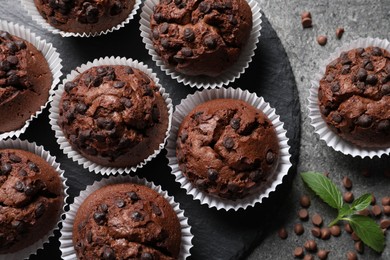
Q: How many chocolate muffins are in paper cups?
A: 8